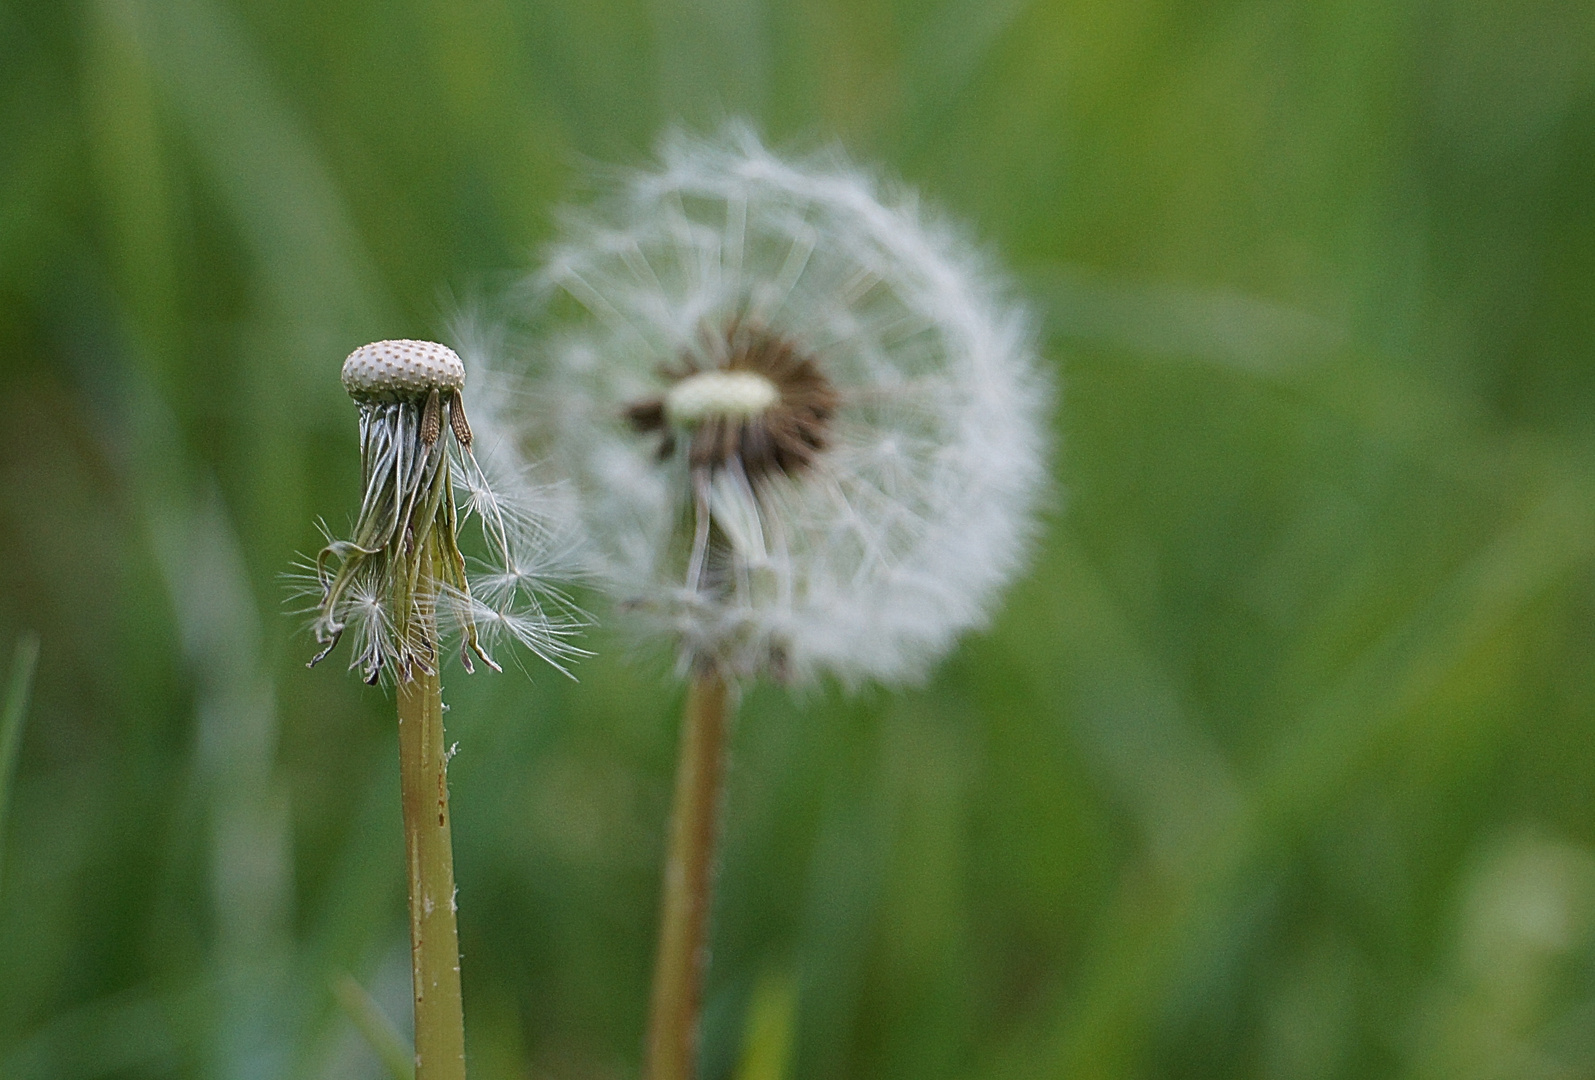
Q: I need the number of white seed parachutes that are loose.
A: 4